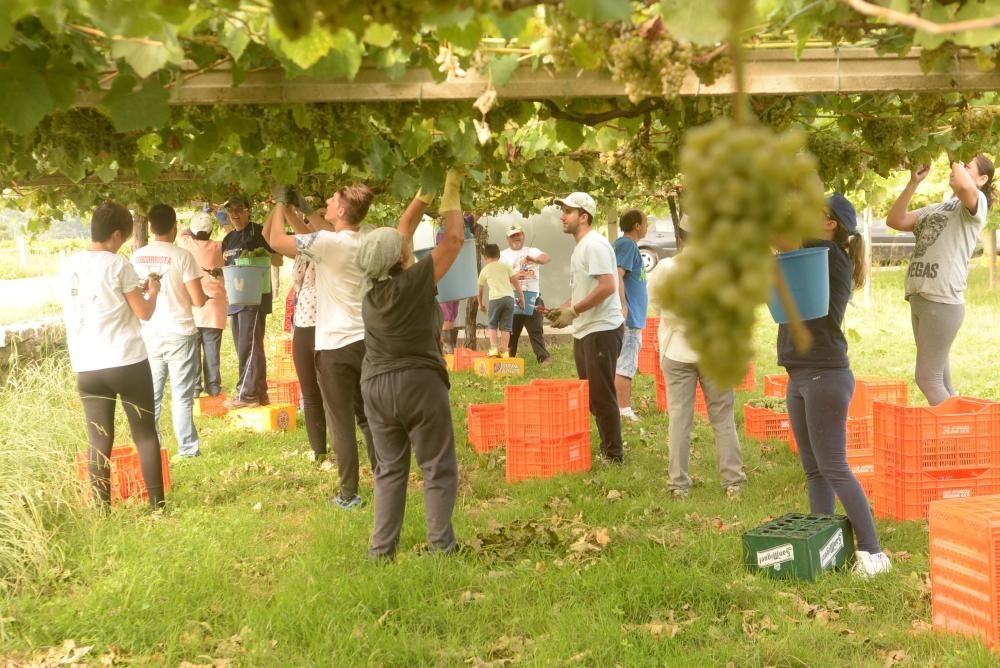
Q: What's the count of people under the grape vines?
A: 15